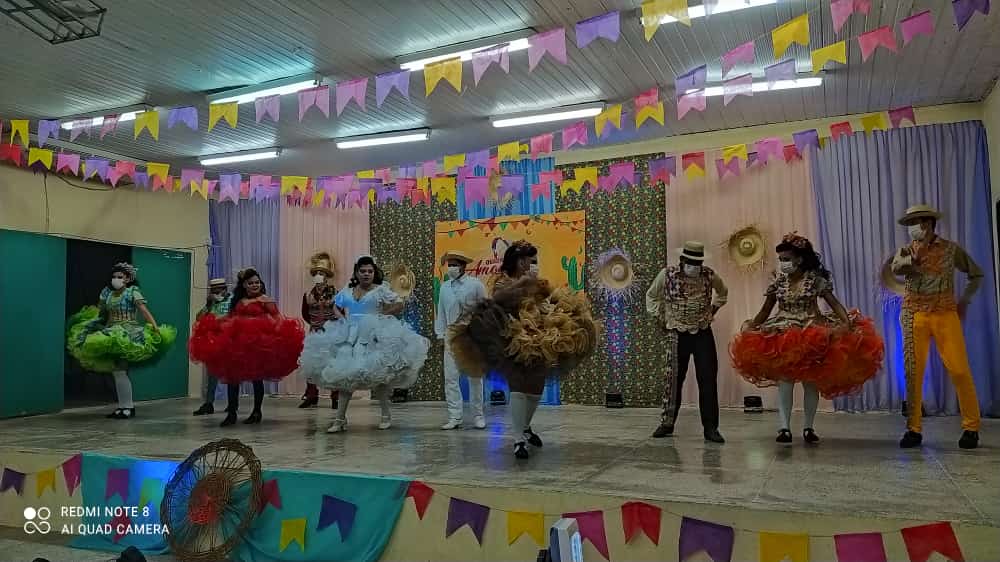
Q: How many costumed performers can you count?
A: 10